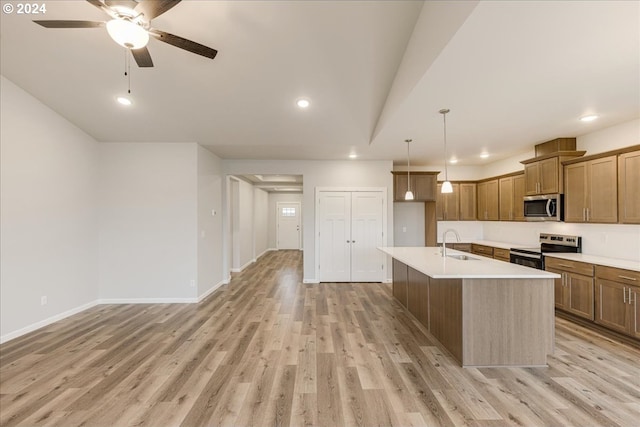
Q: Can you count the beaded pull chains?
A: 2